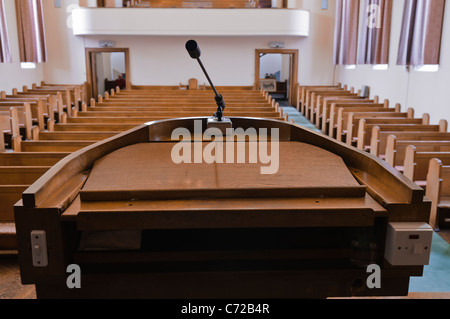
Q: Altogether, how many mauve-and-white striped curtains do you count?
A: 5